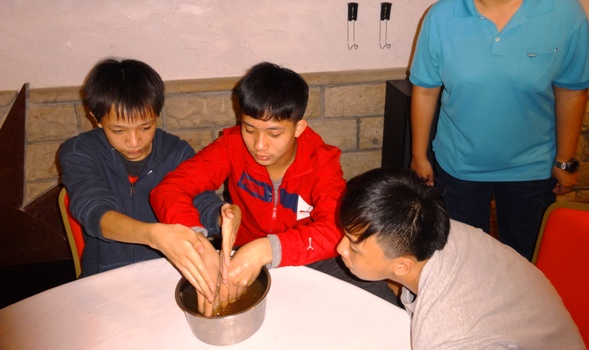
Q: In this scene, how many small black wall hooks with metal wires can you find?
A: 2